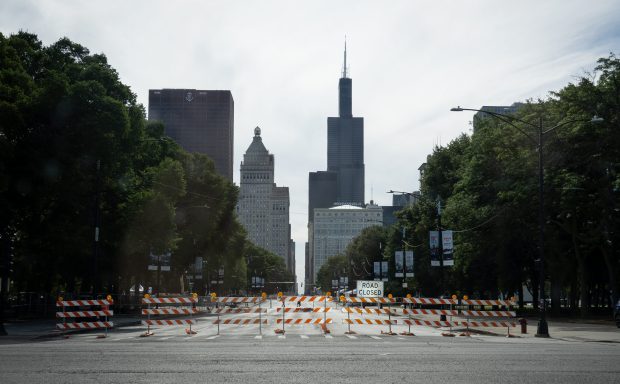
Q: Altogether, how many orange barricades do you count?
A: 7